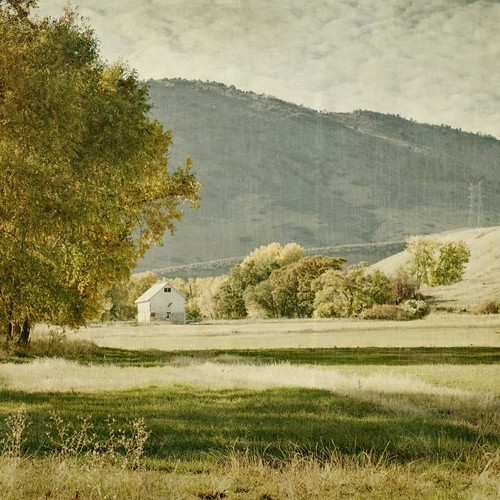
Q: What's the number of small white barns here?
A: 1